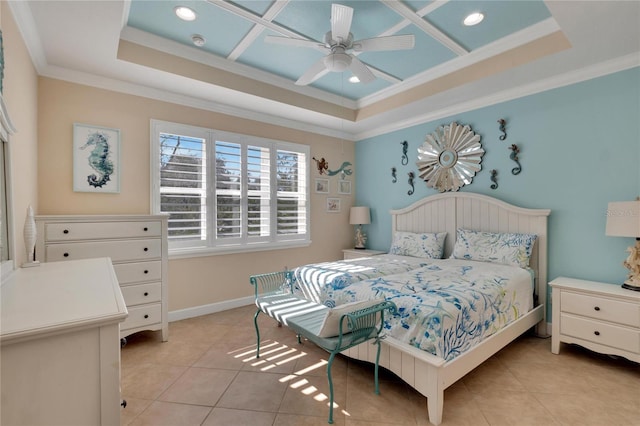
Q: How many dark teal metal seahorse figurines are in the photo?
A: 6